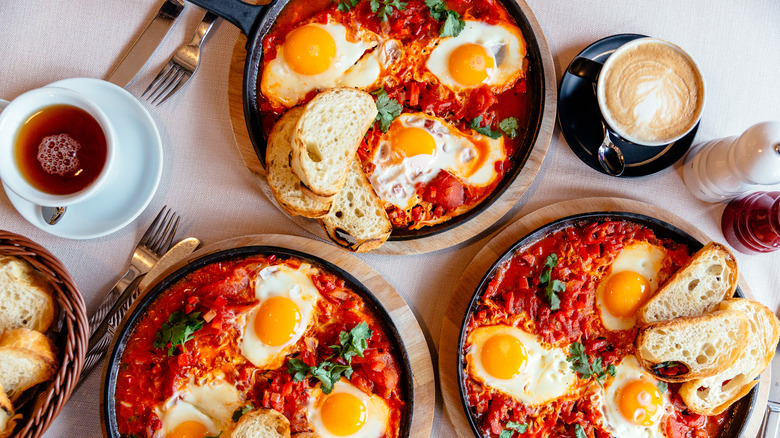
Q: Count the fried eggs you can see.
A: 9